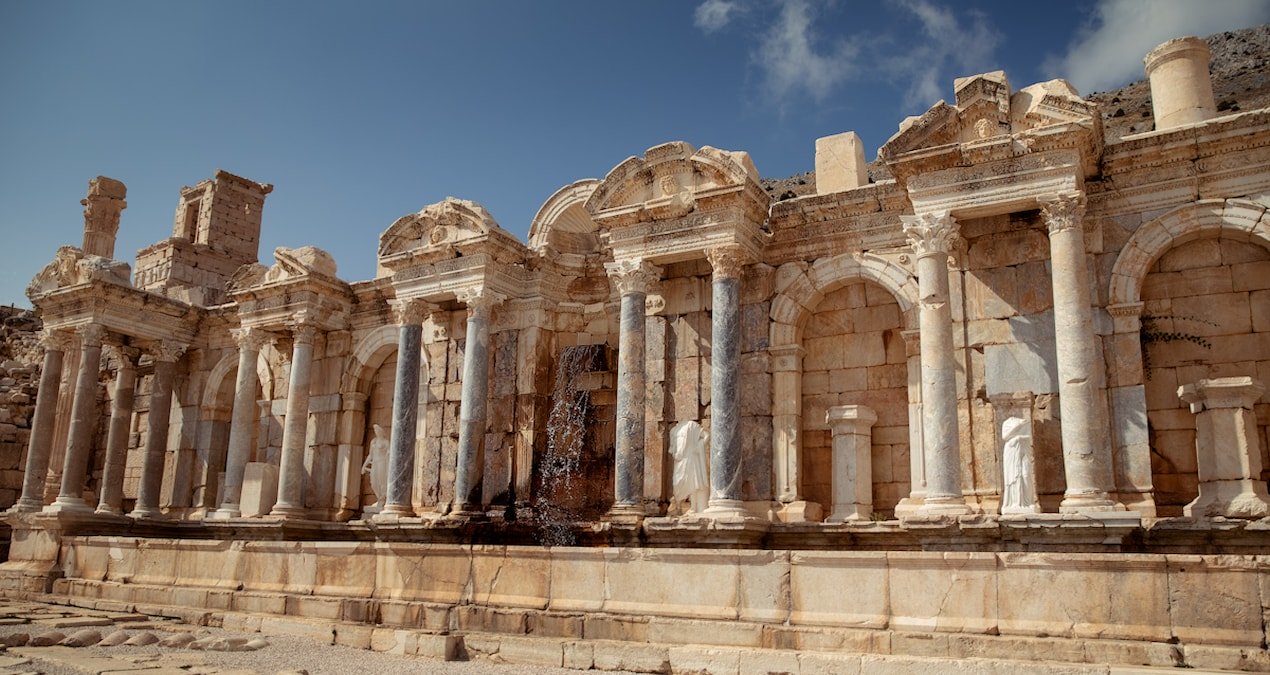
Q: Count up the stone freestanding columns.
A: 12